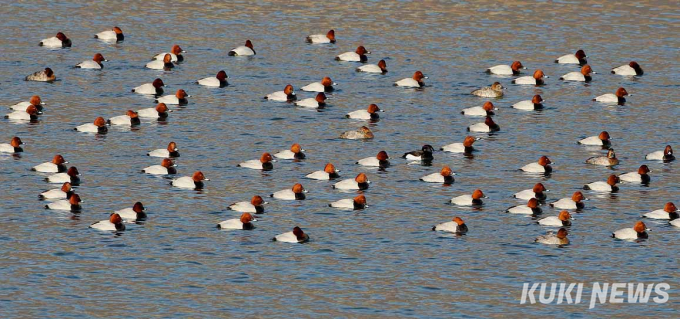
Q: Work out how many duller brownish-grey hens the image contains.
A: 5